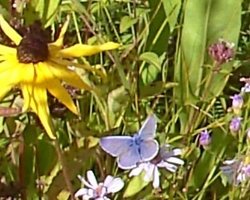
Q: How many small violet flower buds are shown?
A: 3